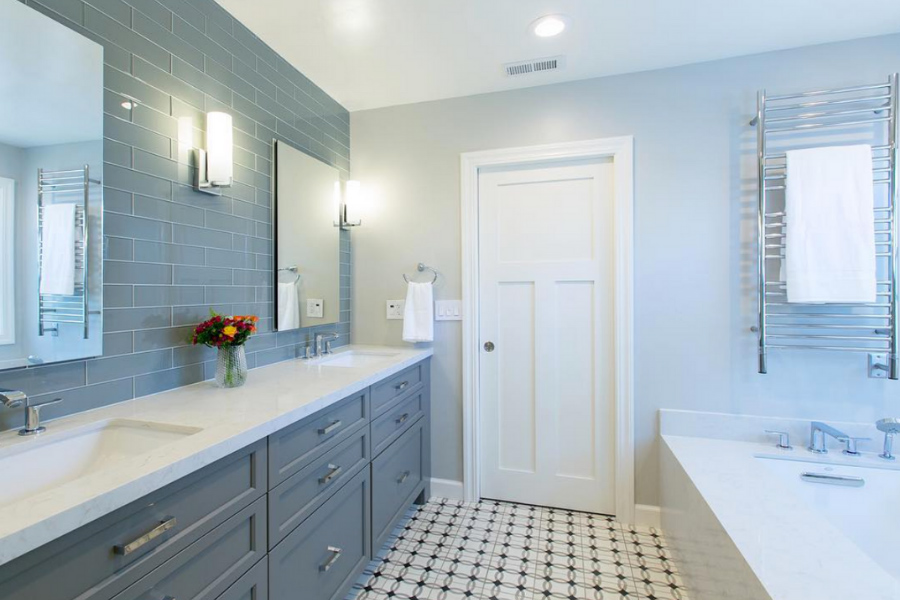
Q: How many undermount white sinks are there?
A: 2